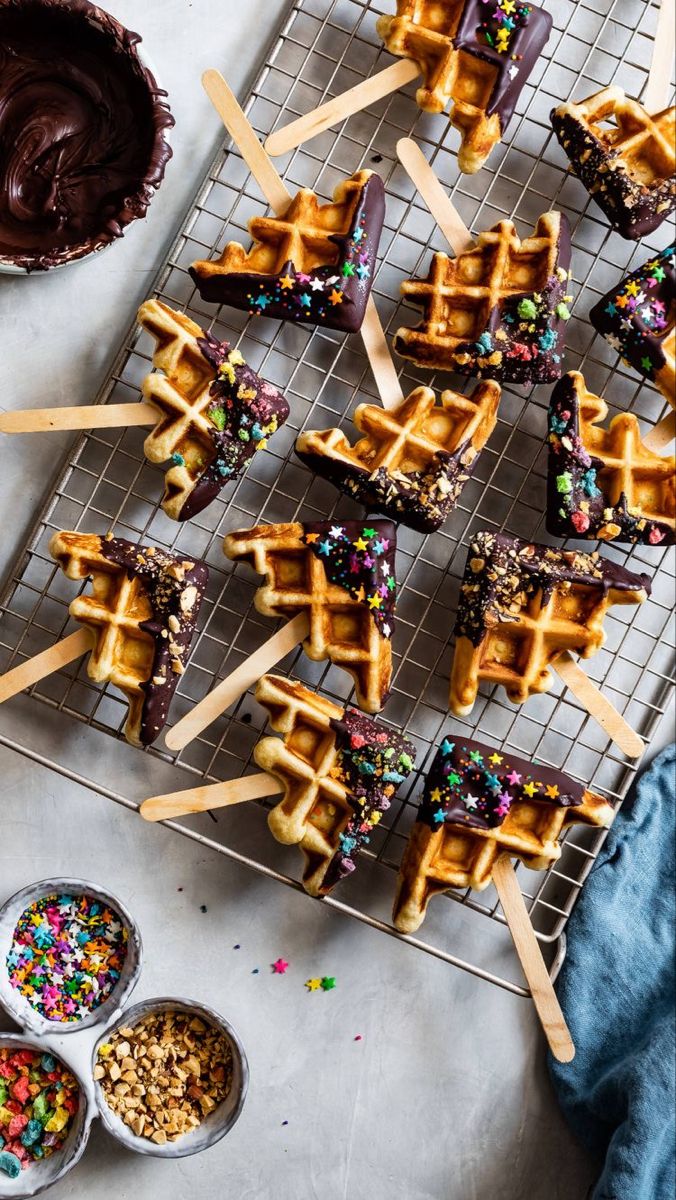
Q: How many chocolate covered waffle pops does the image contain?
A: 13